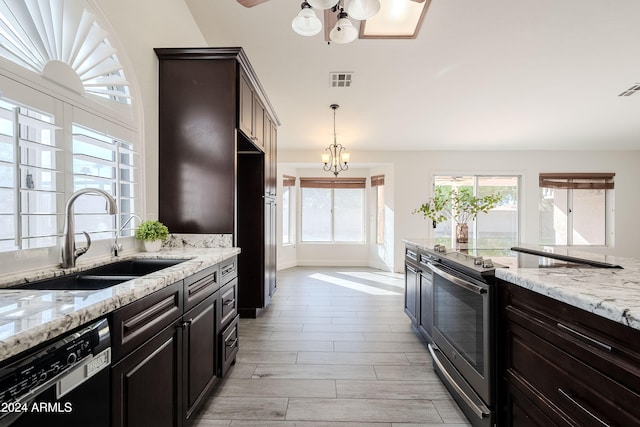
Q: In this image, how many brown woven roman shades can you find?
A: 4